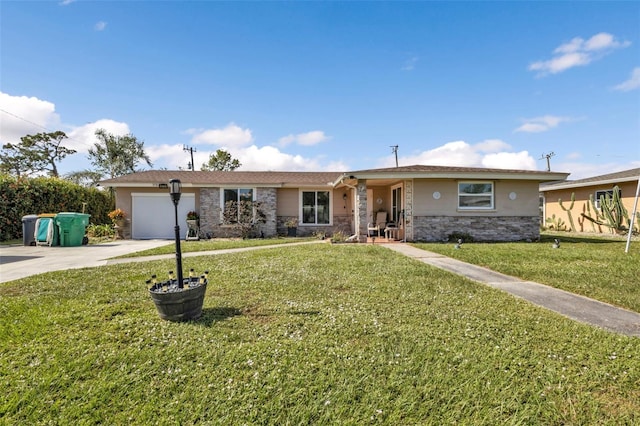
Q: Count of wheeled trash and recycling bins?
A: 3